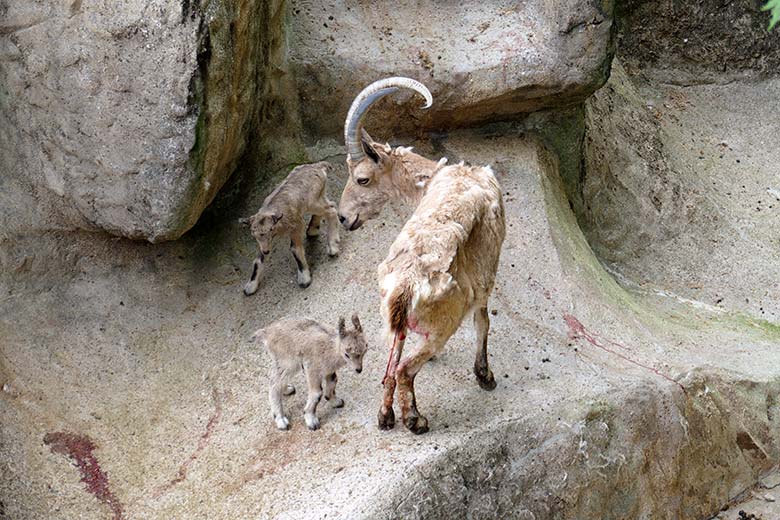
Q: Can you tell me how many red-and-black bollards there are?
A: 0